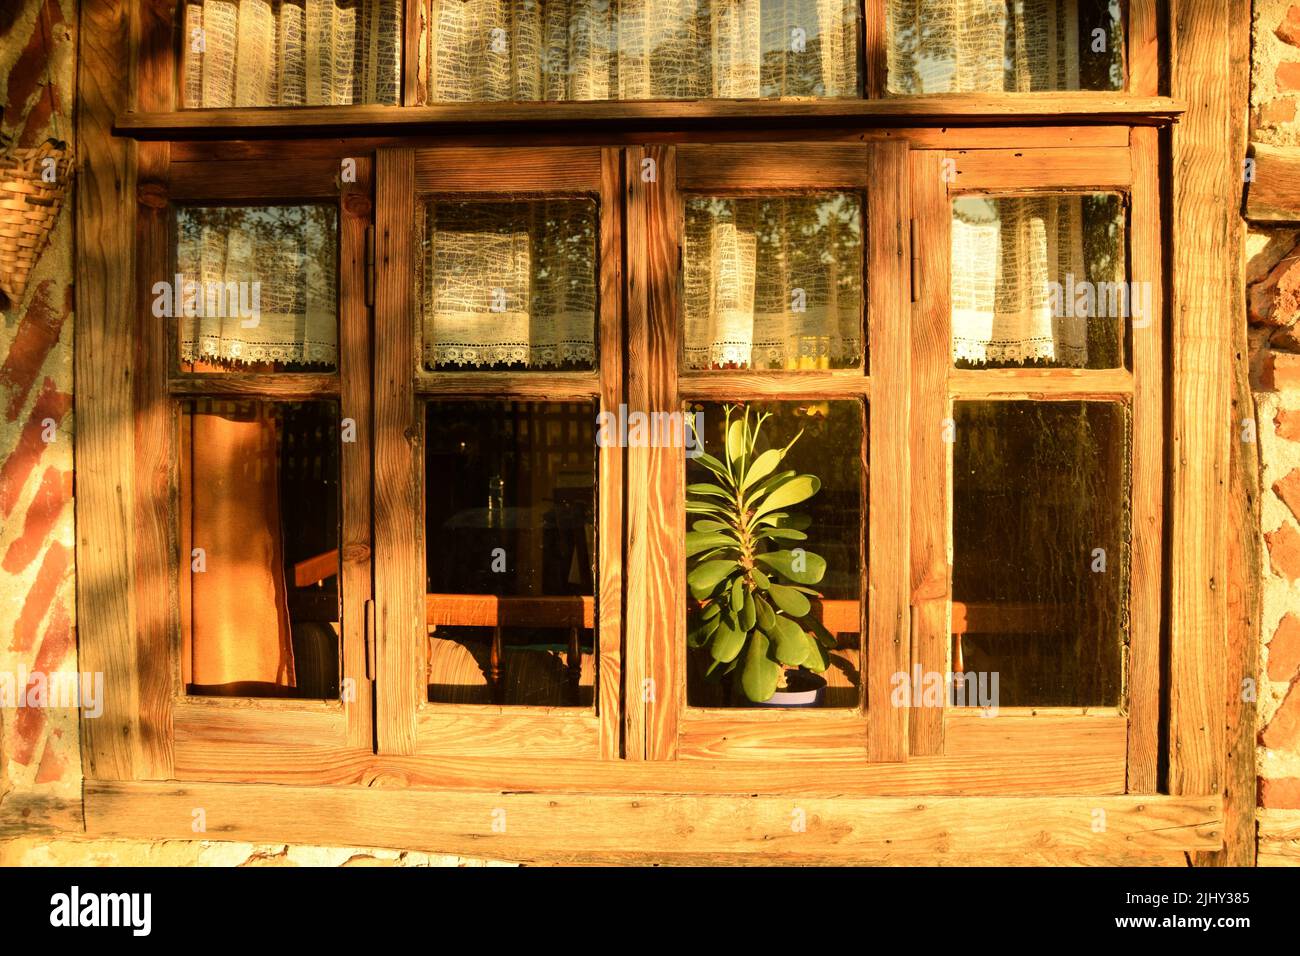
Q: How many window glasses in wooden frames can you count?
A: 11